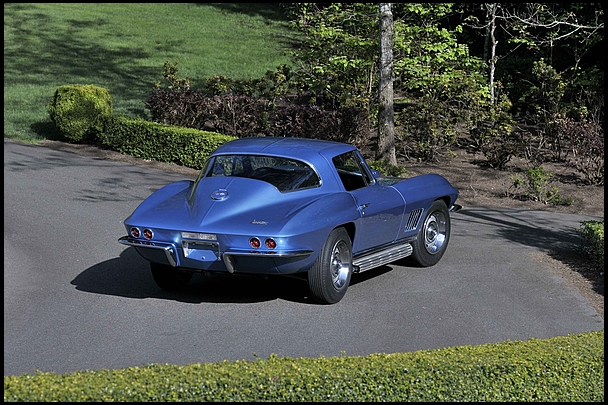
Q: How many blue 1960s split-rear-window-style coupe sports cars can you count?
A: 1